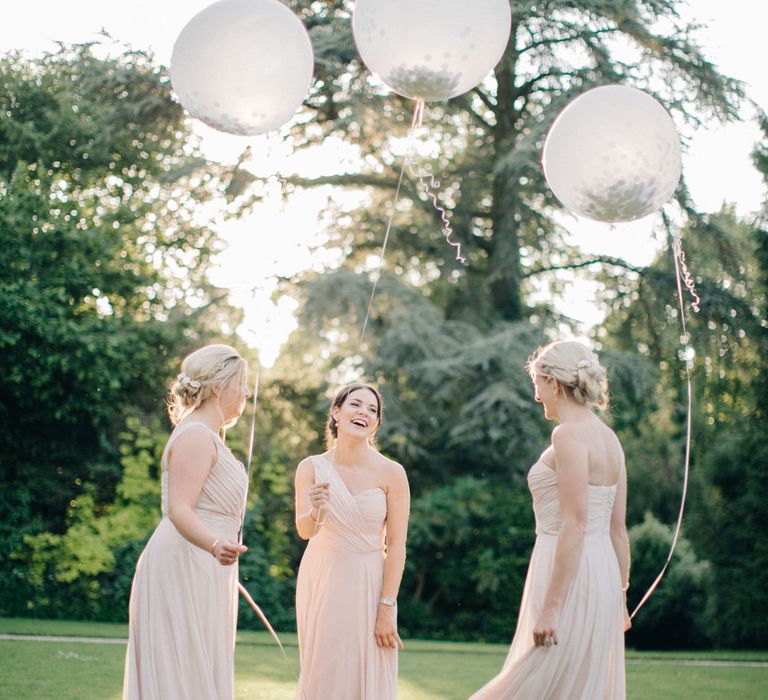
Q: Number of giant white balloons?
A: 3